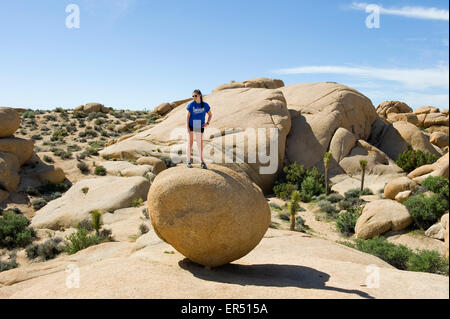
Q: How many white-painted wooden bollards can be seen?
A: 0